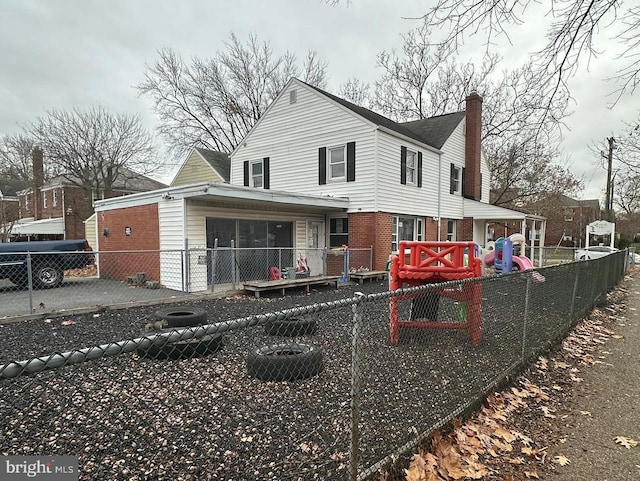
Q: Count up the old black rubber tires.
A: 4